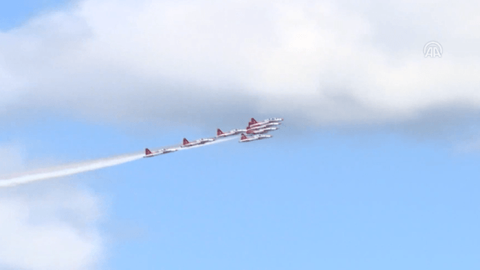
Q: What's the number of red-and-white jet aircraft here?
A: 7